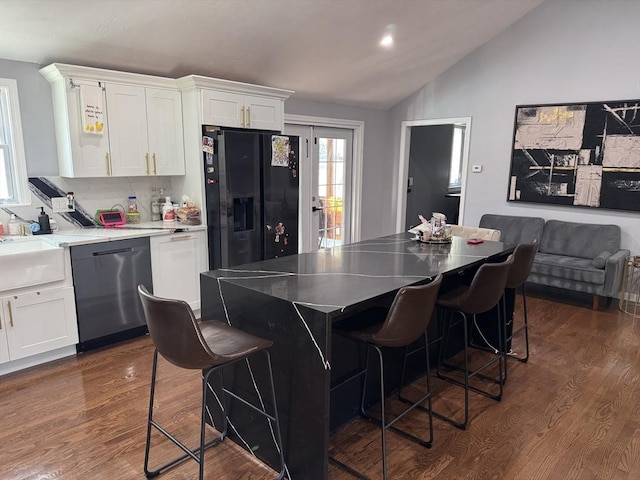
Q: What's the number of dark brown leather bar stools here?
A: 4